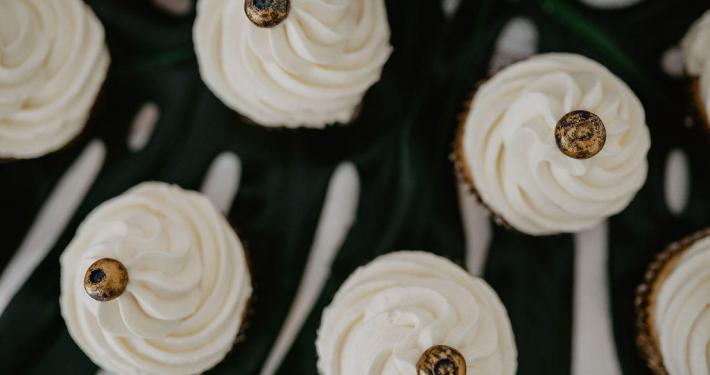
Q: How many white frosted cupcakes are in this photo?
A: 7